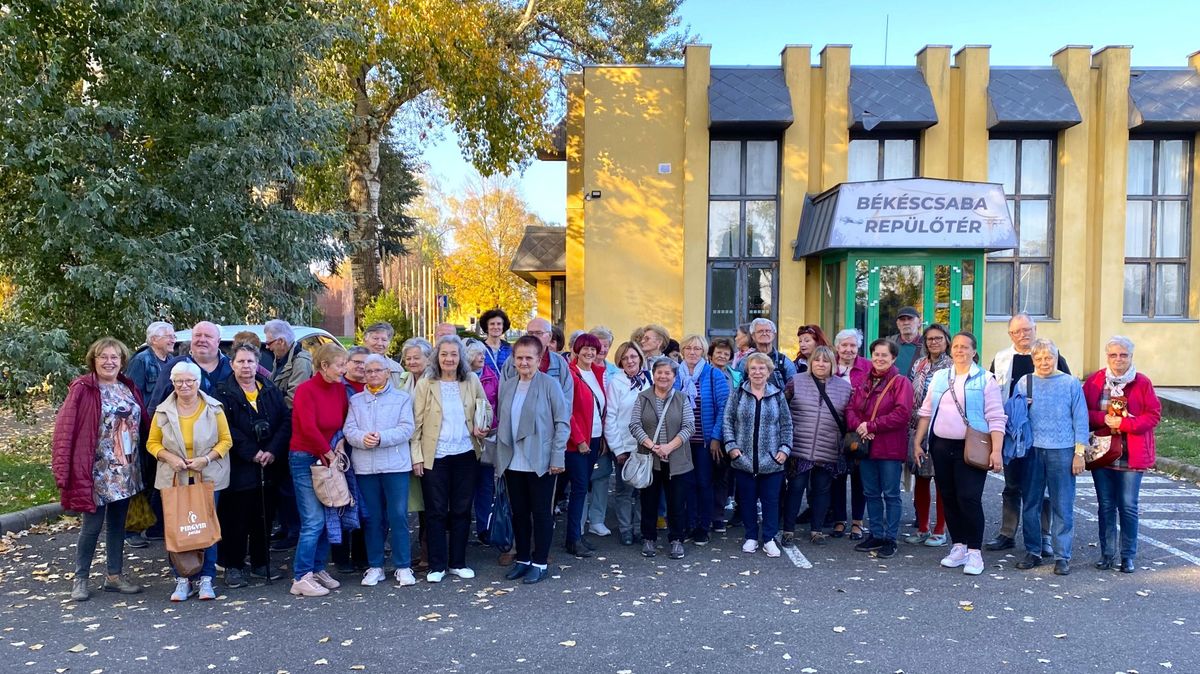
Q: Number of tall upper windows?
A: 4